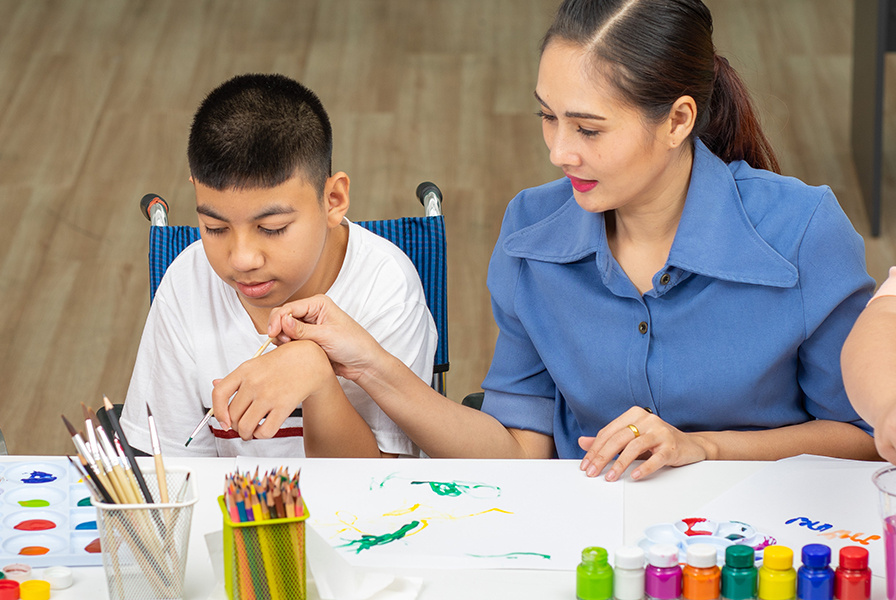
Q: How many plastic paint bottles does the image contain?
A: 8